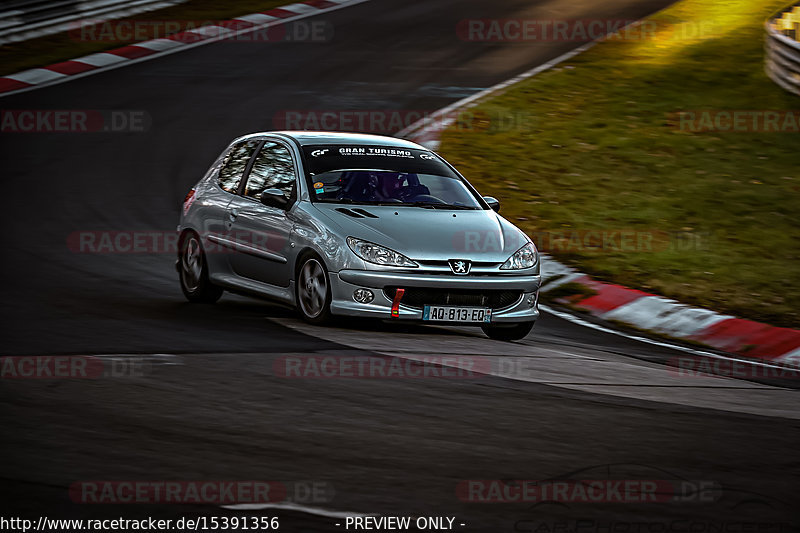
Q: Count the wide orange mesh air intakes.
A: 0